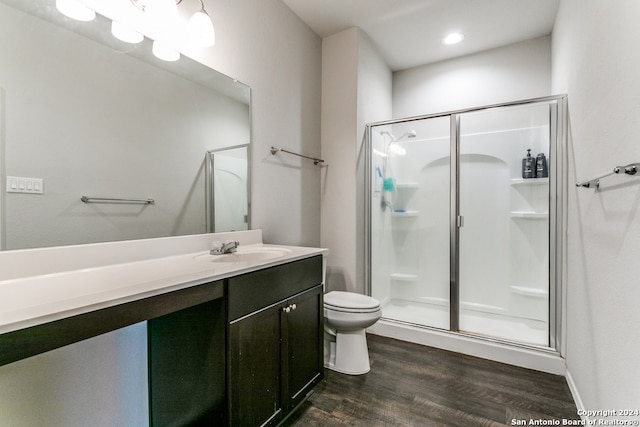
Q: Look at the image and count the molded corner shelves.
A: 6